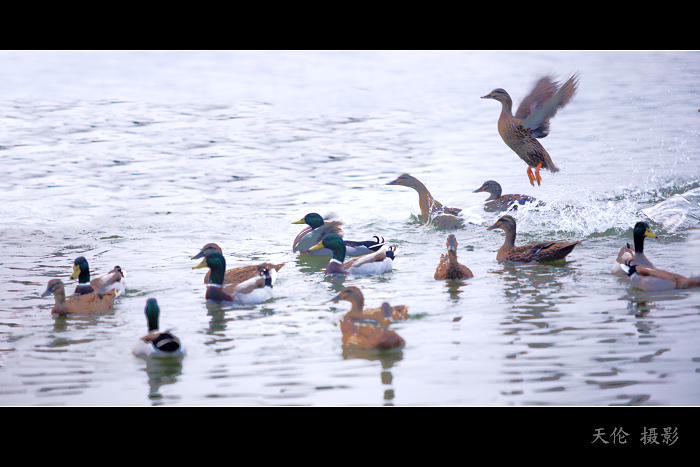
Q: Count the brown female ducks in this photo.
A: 9